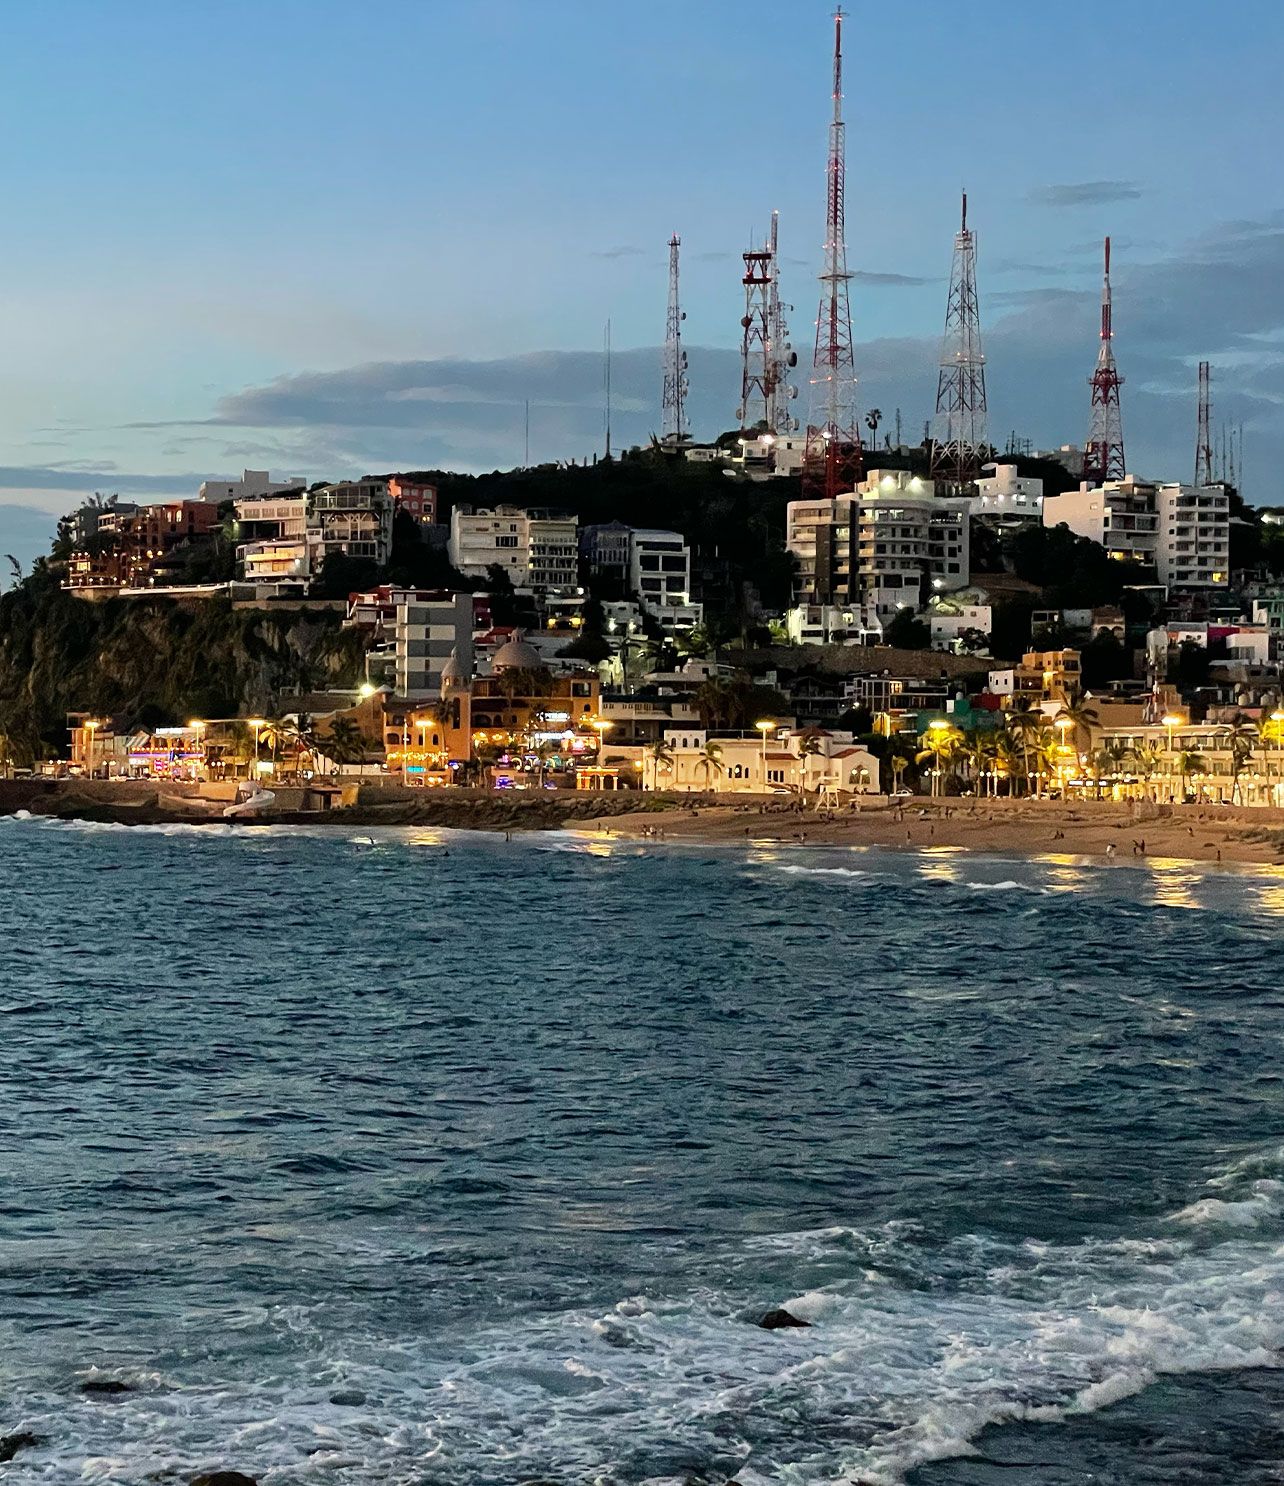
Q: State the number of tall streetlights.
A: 10